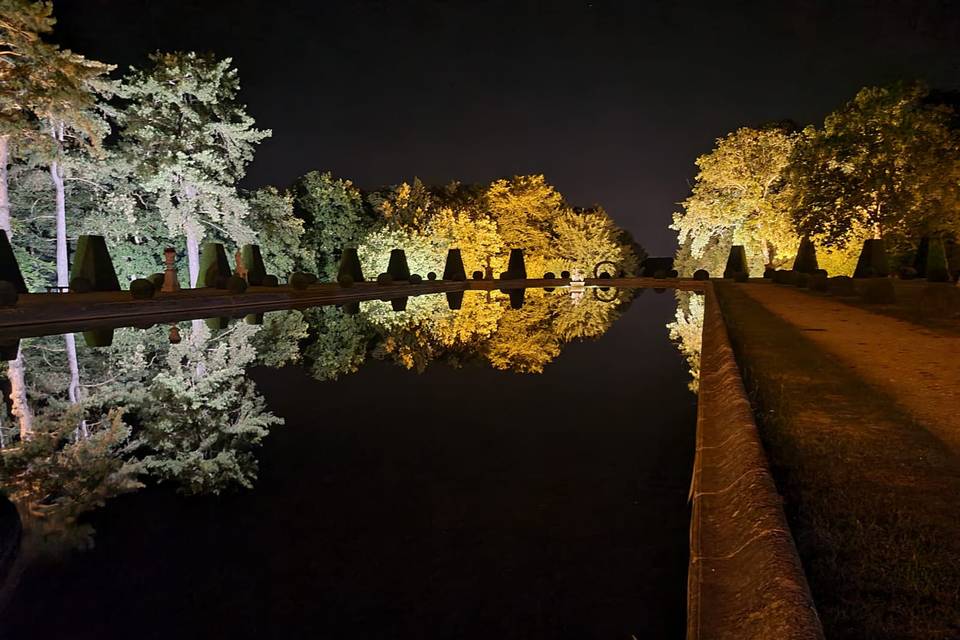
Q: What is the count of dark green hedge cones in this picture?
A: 12